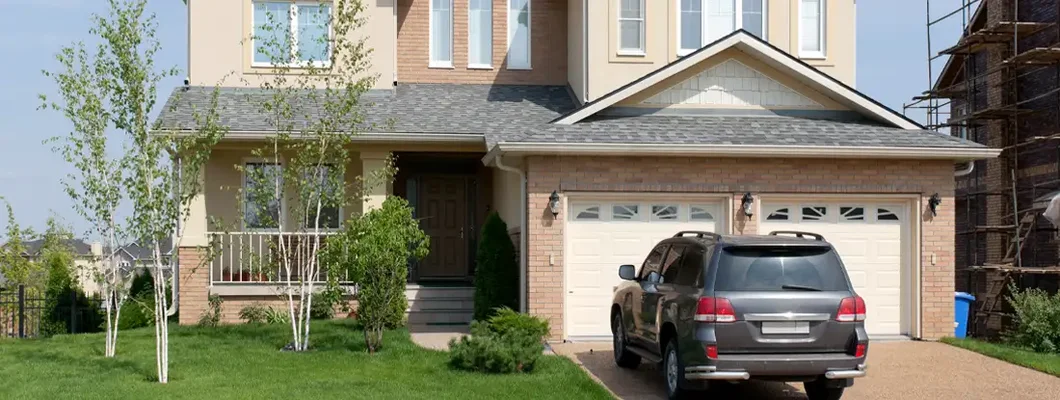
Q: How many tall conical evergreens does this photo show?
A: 1